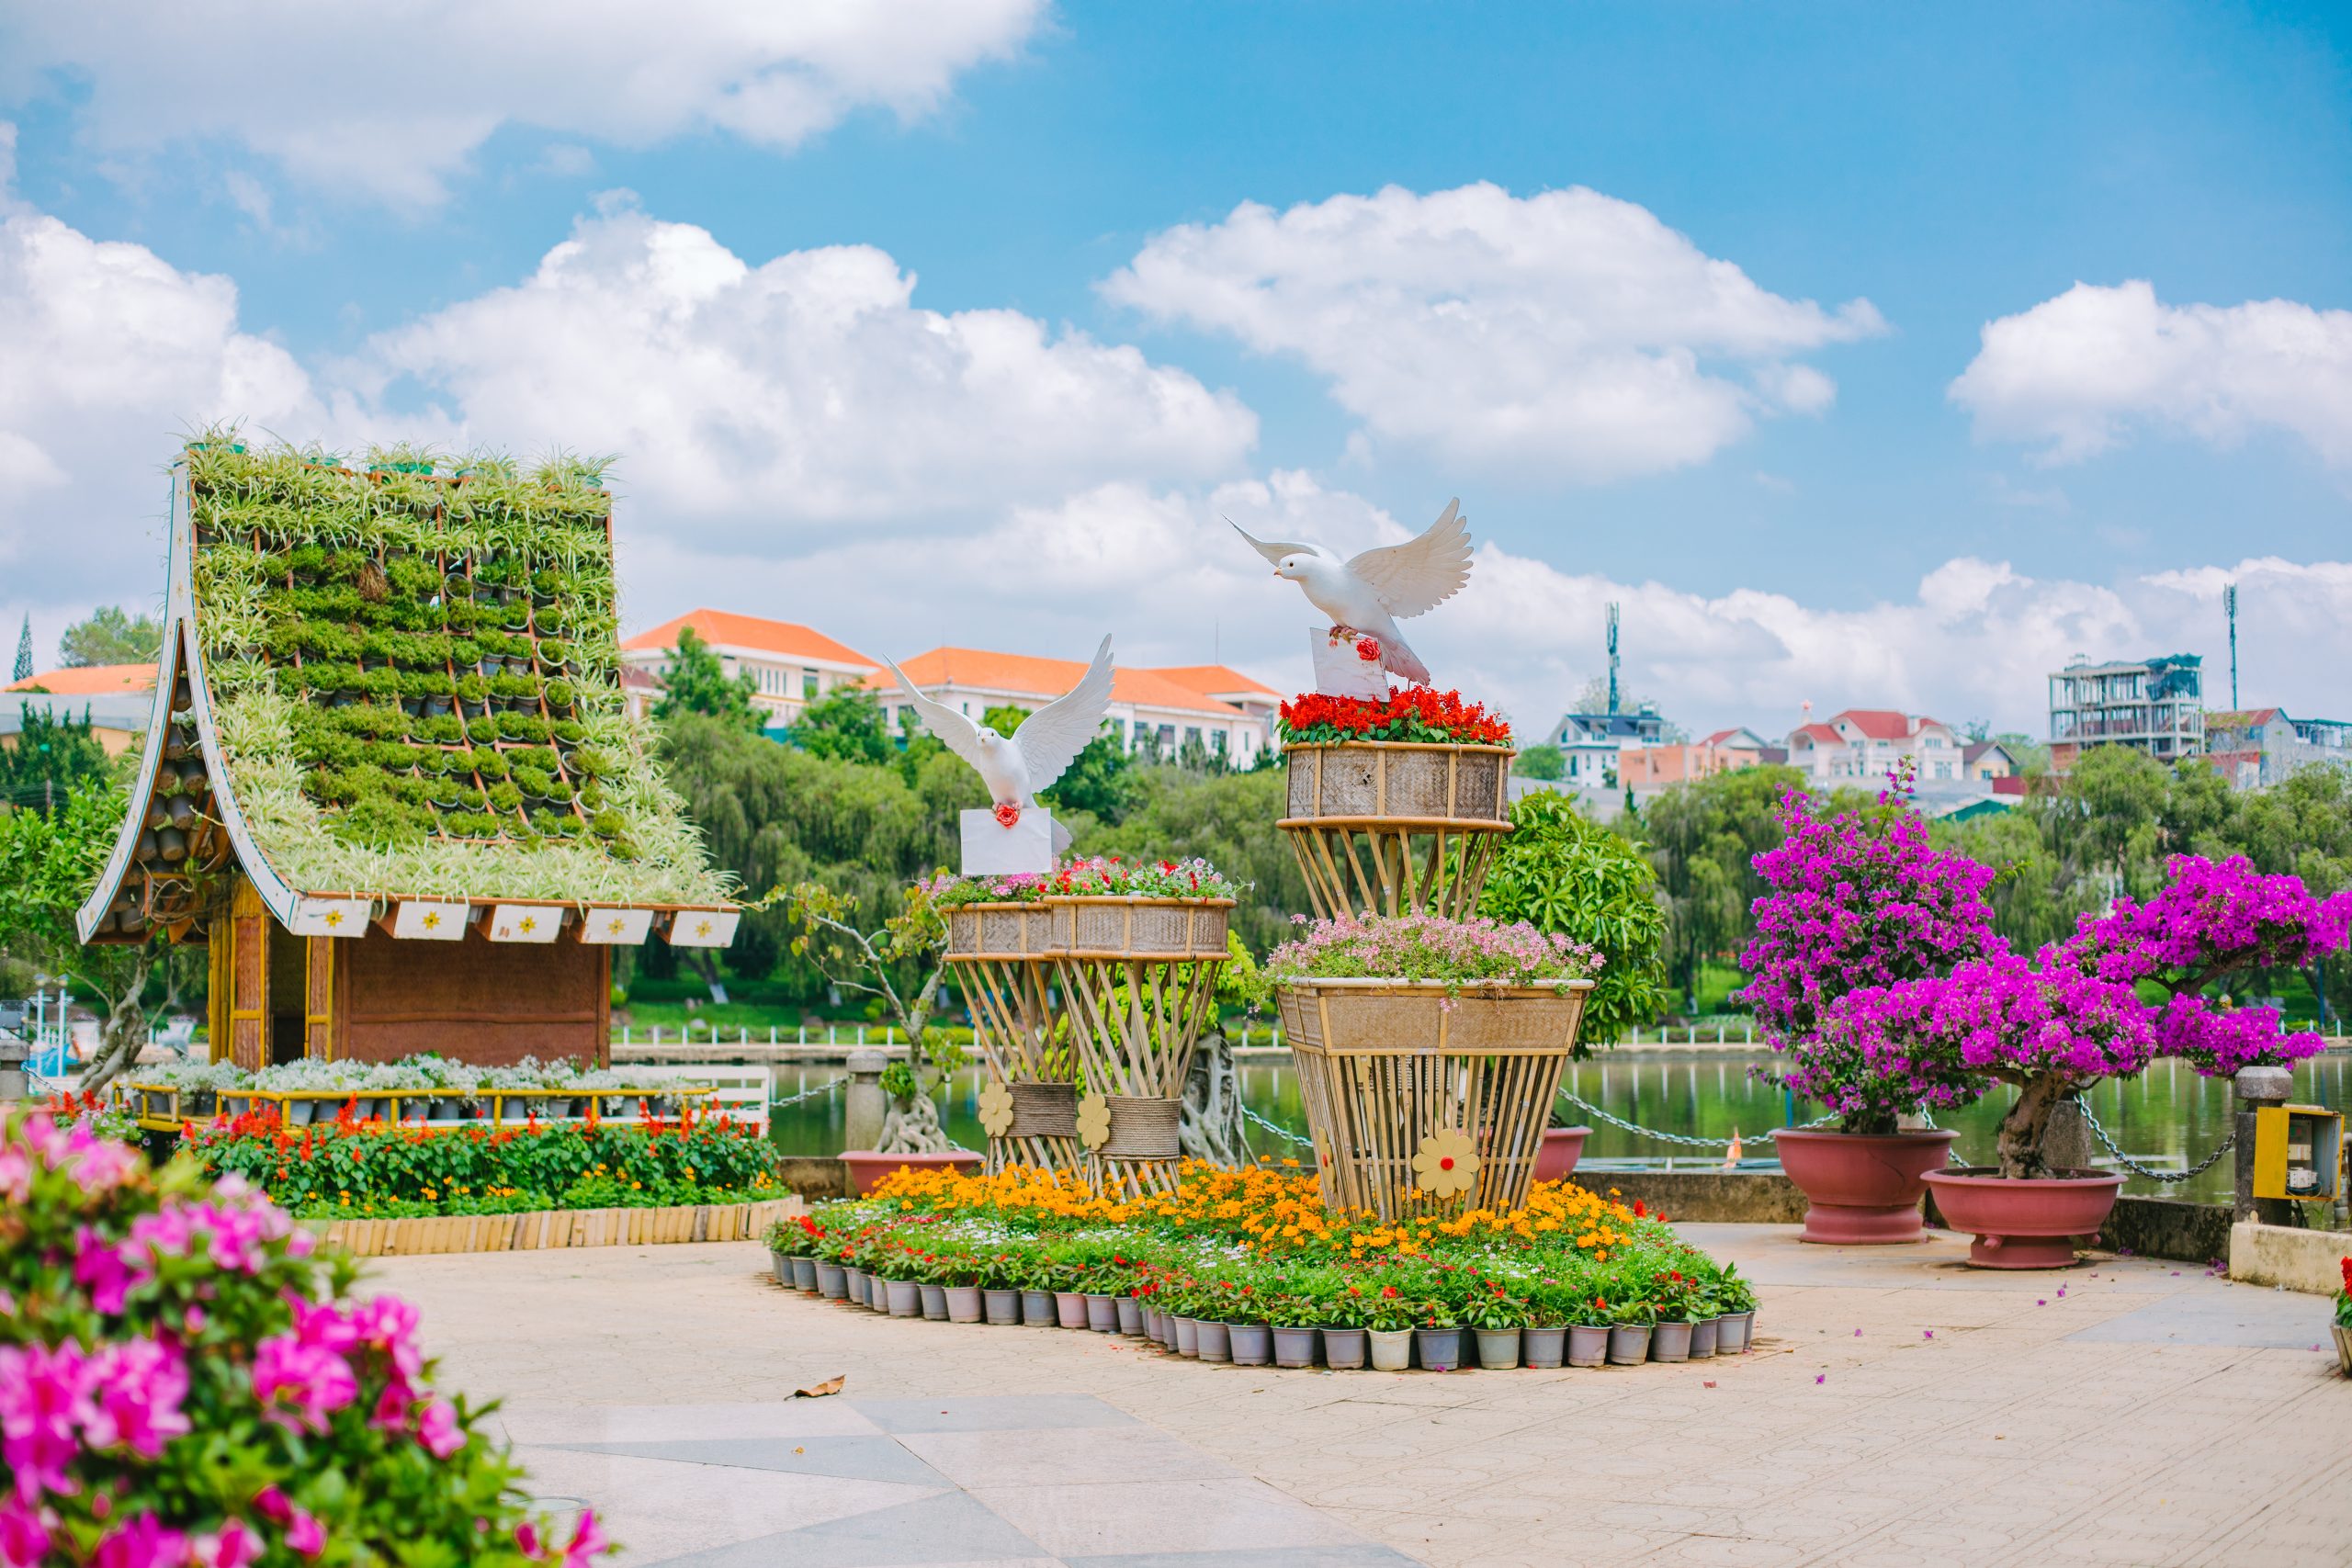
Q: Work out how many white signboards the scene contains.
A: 2